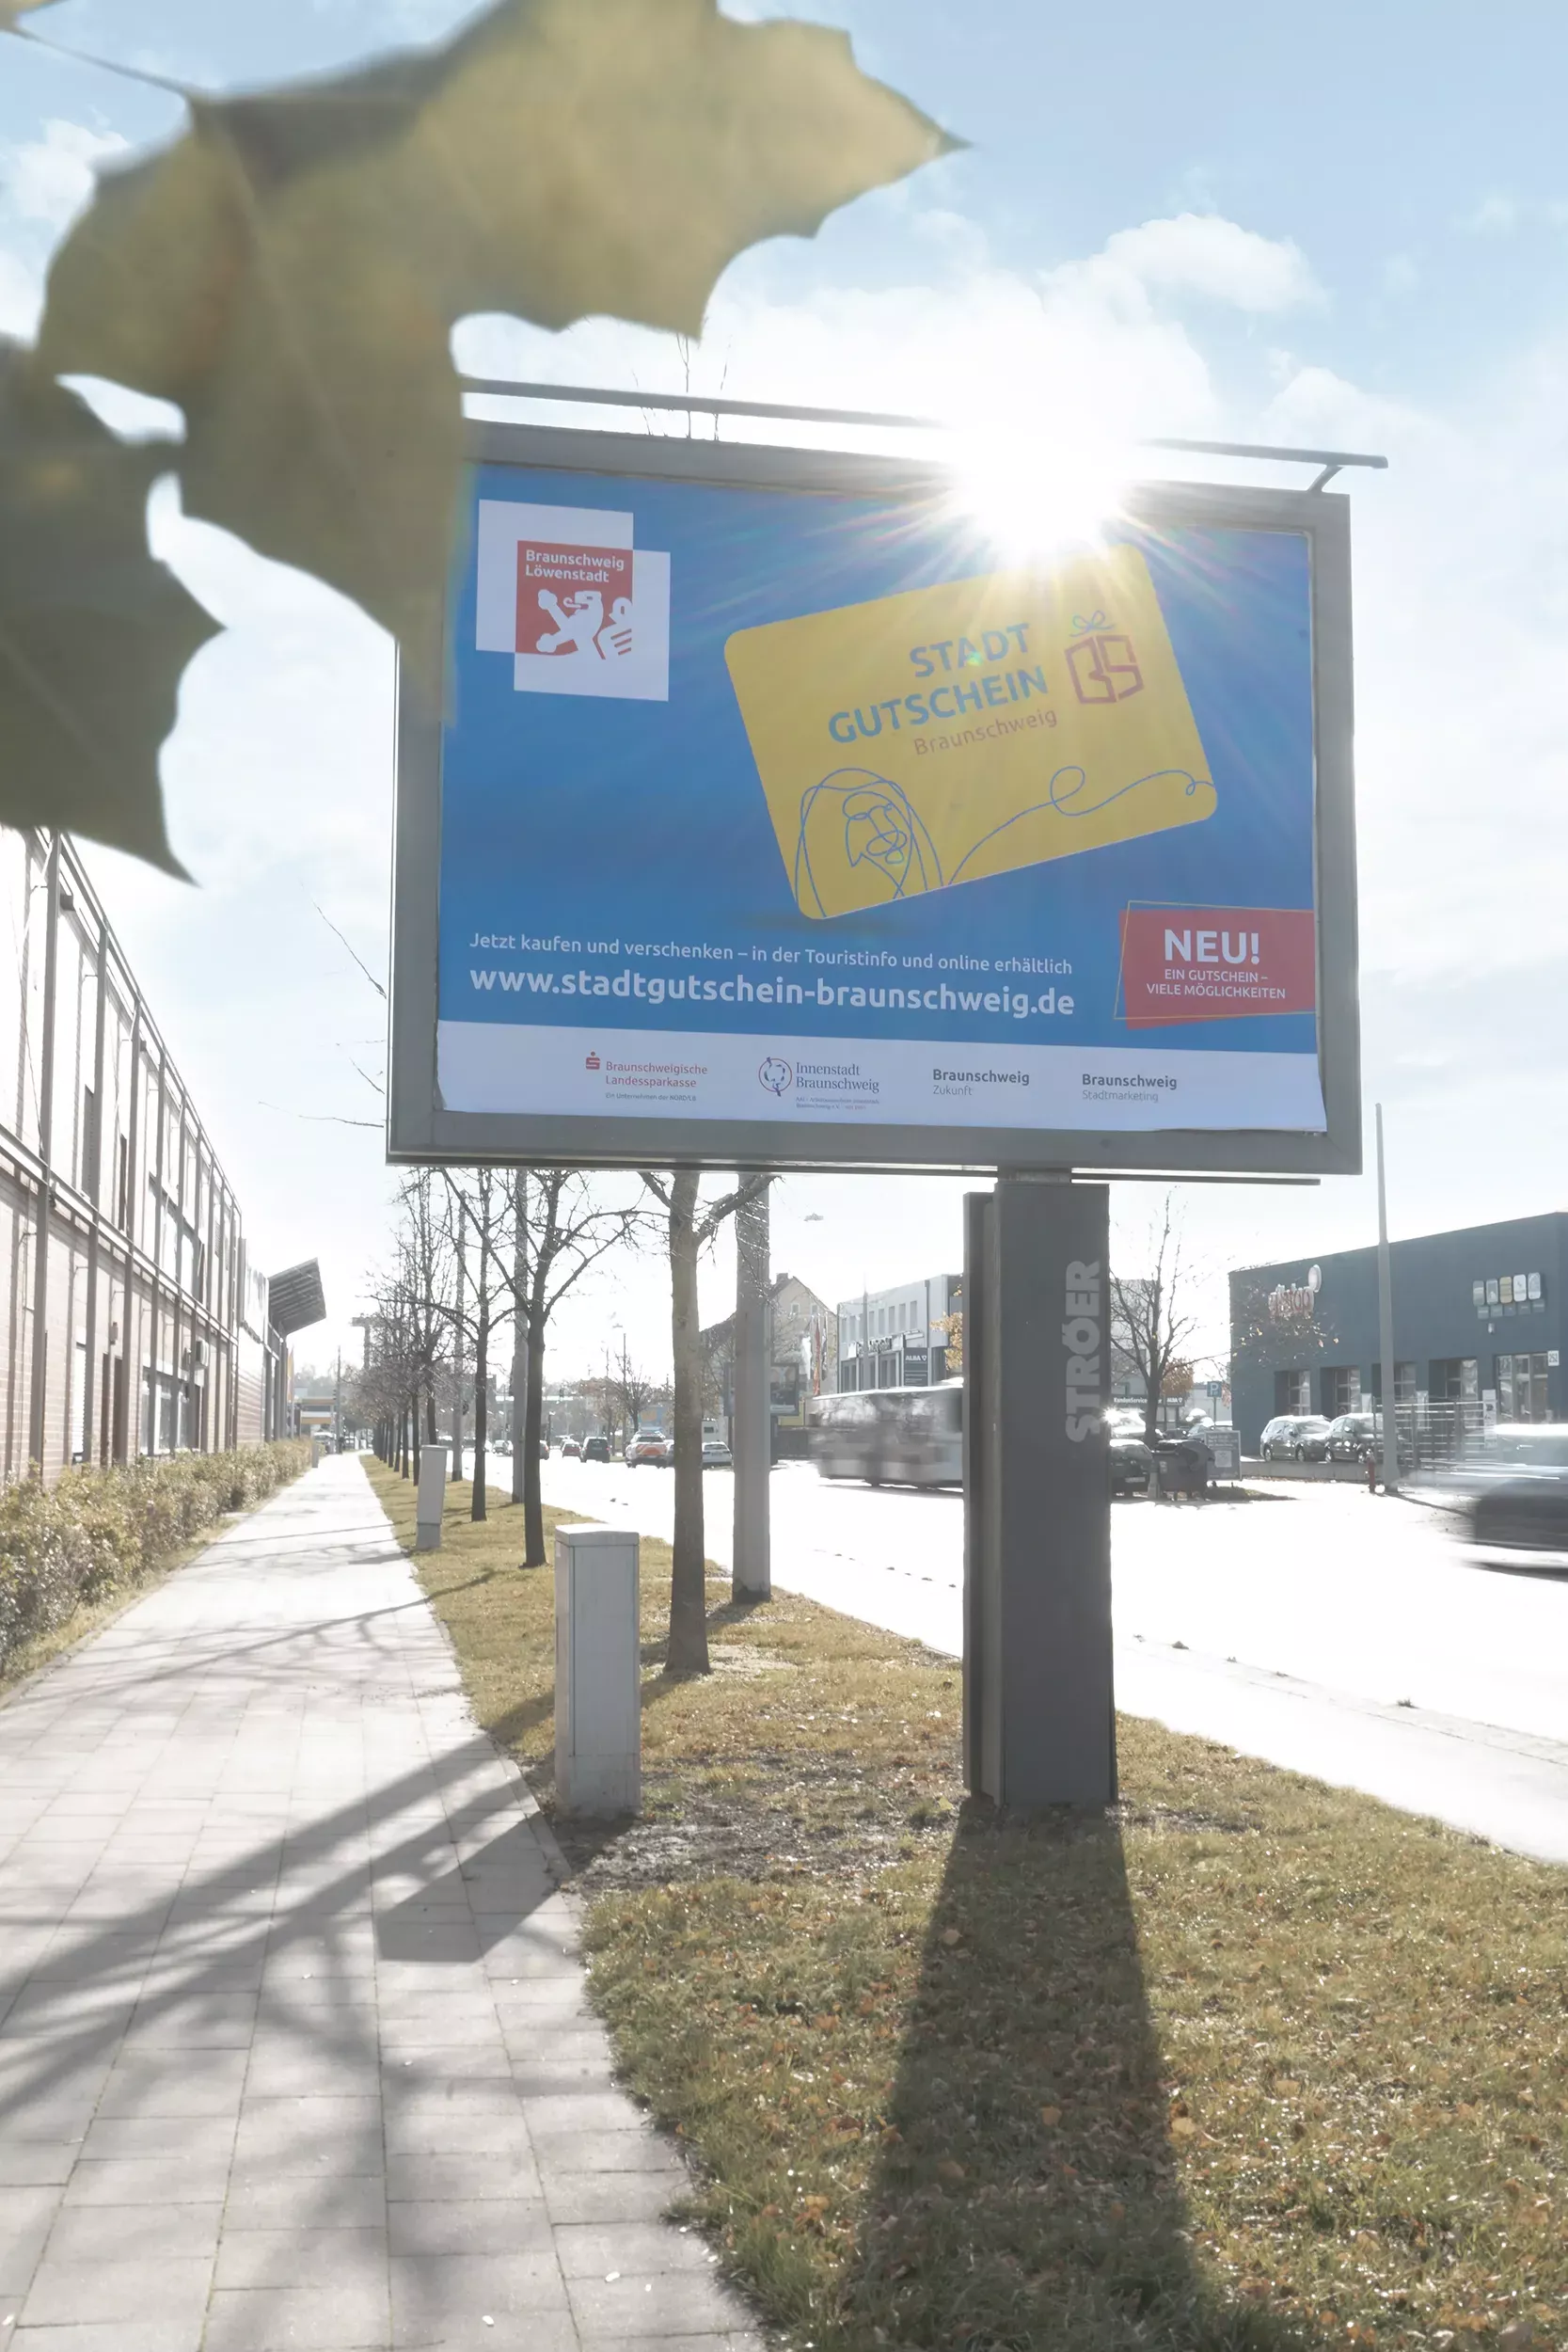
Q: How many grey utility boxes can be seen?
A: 2